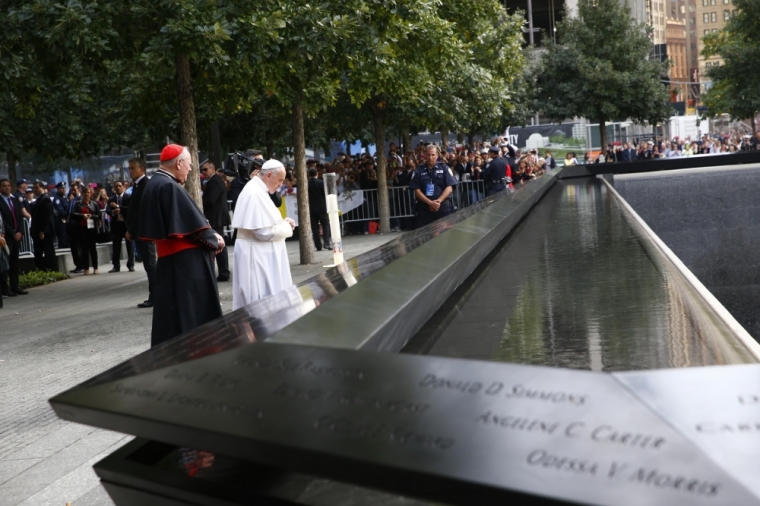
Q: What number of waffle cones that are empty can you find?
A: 0